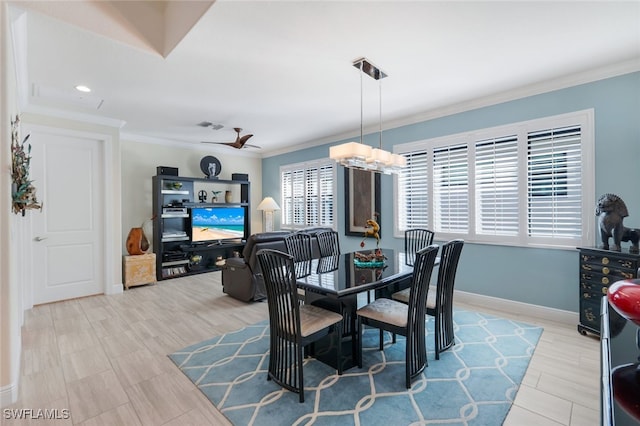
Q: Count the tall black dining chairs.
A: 6